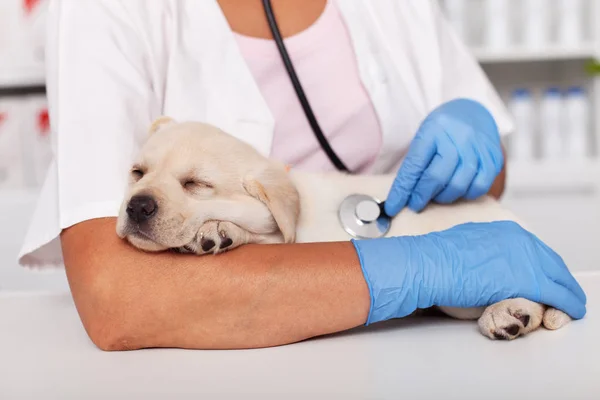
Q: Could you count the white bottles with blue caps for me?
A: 3